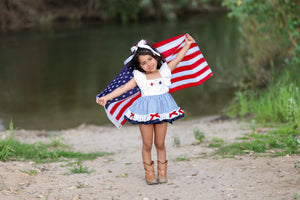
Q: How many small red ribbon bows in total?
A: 4